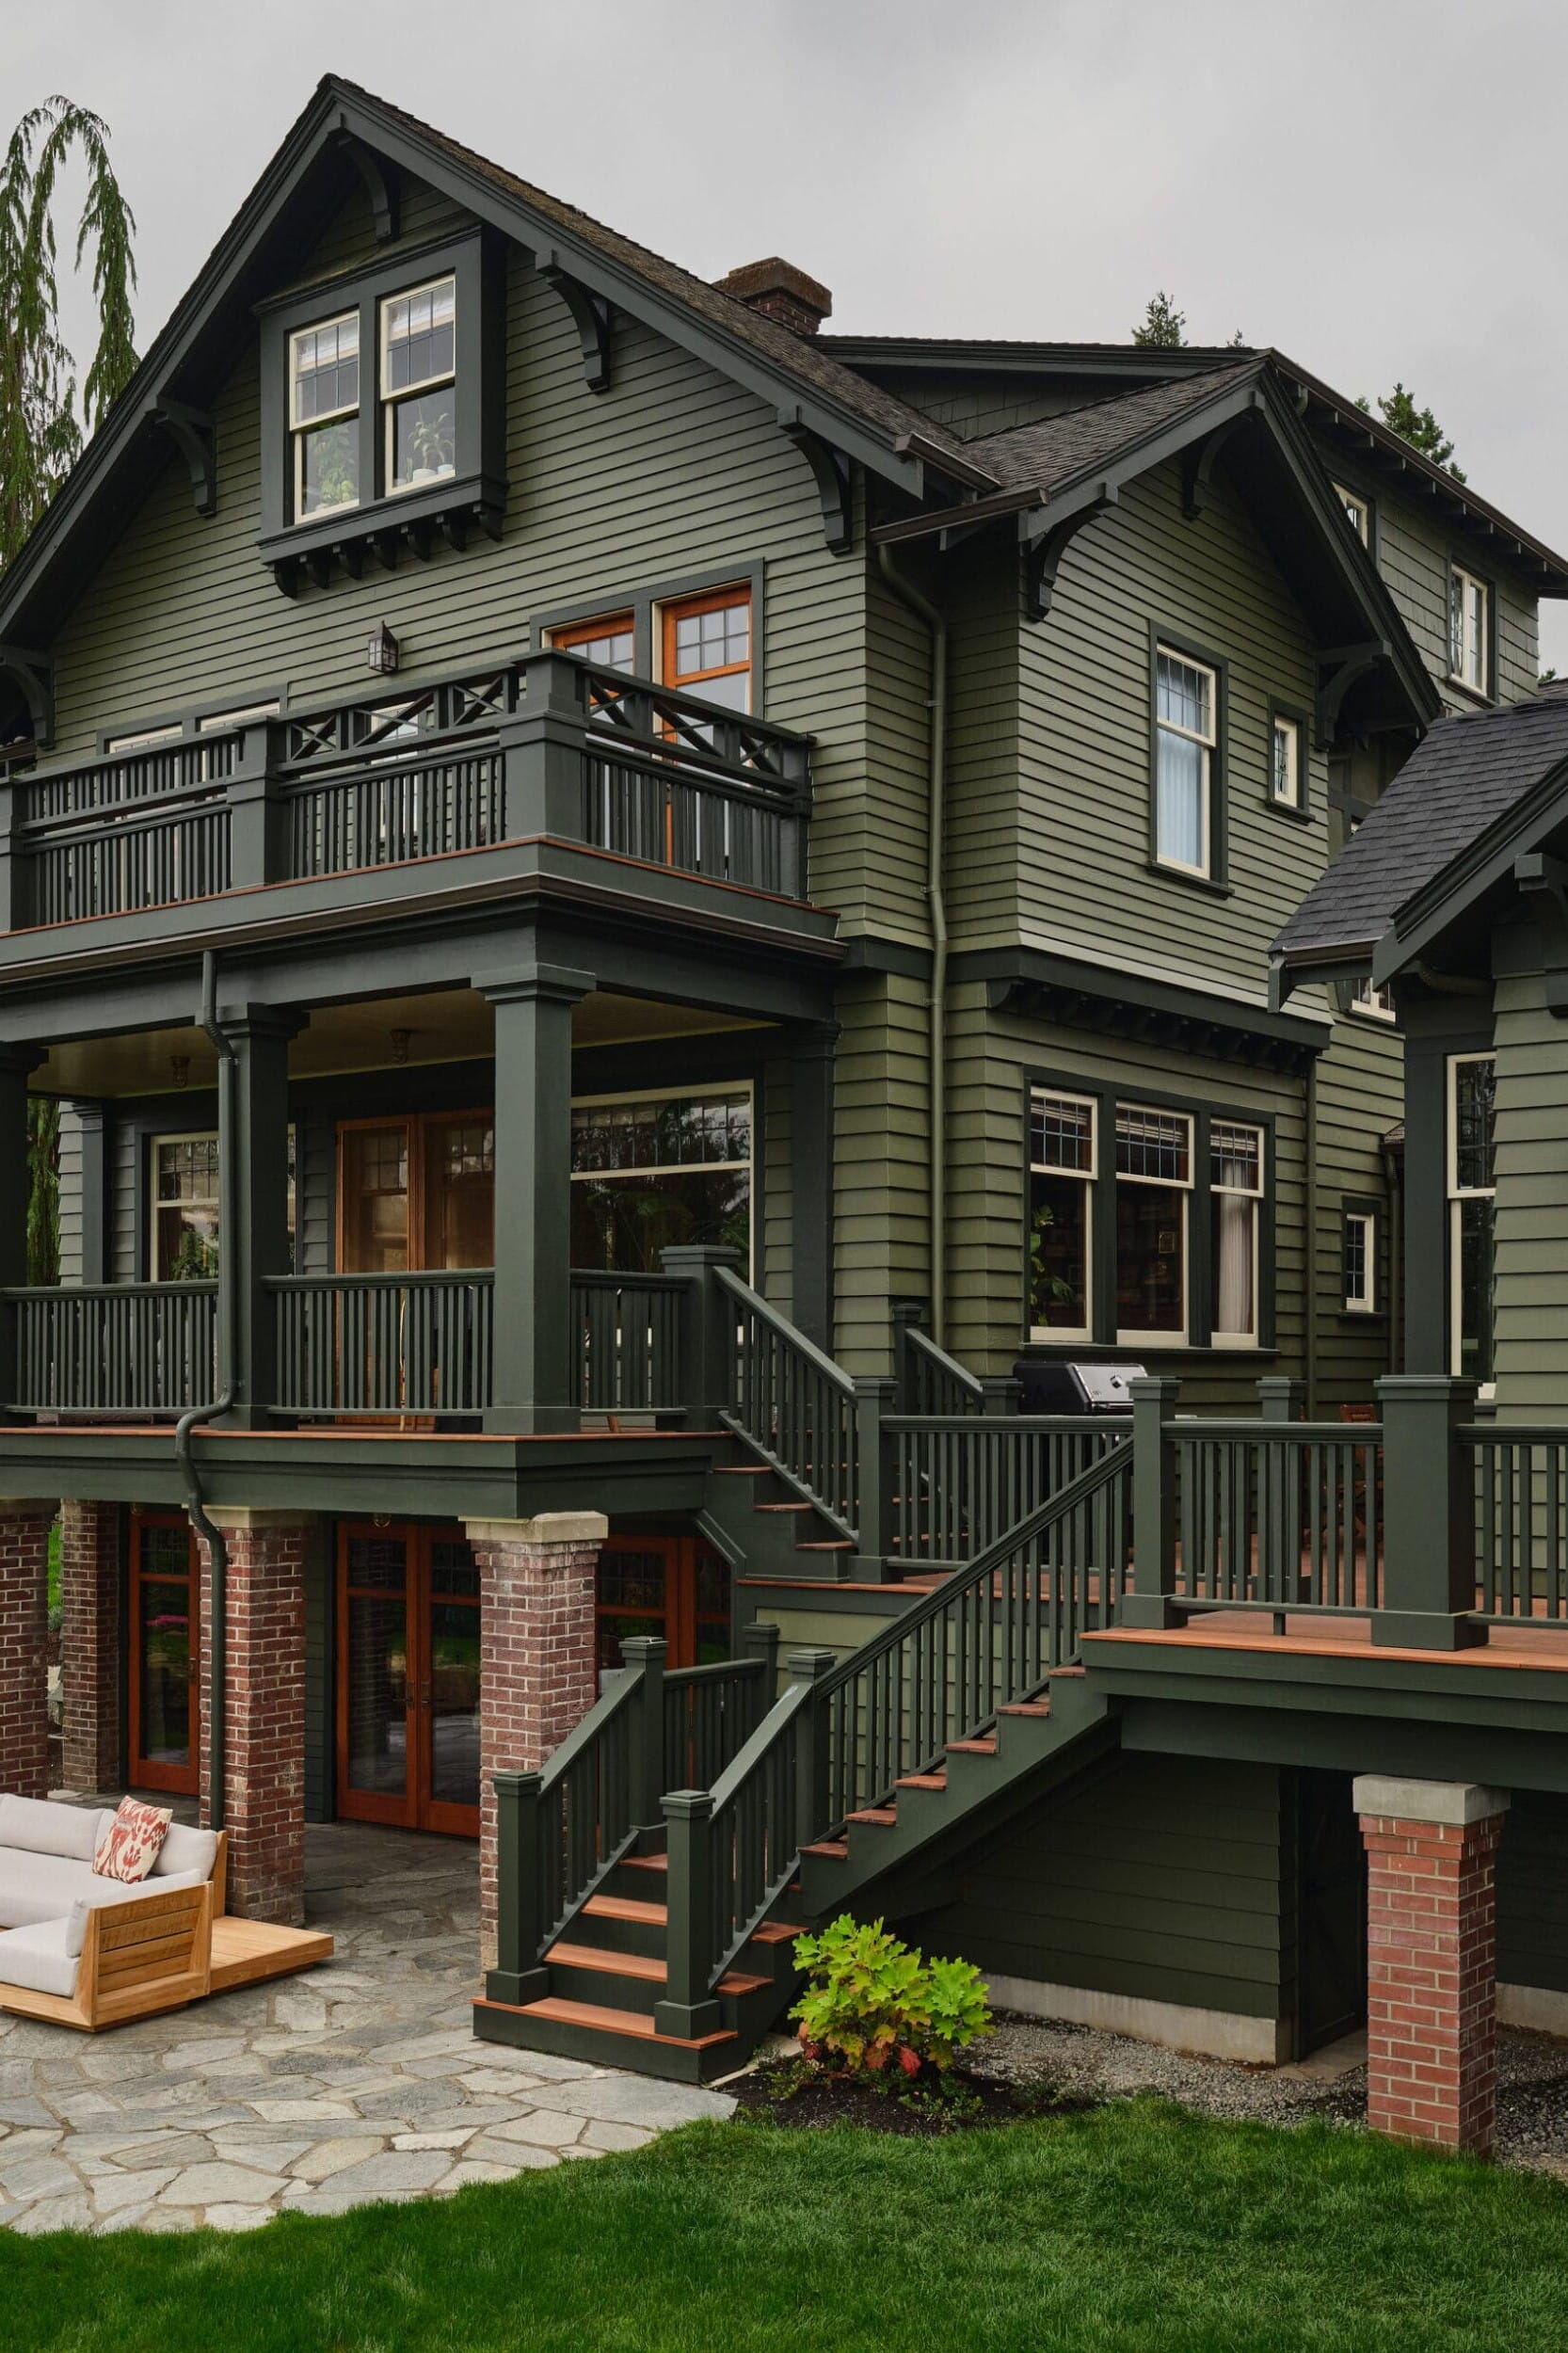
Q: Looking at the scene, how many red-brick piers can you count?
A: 5